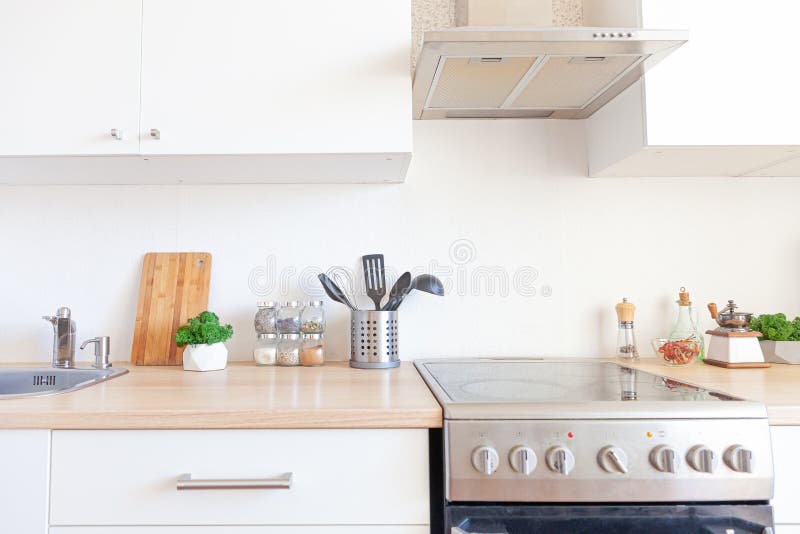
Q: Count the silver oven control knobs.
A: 7